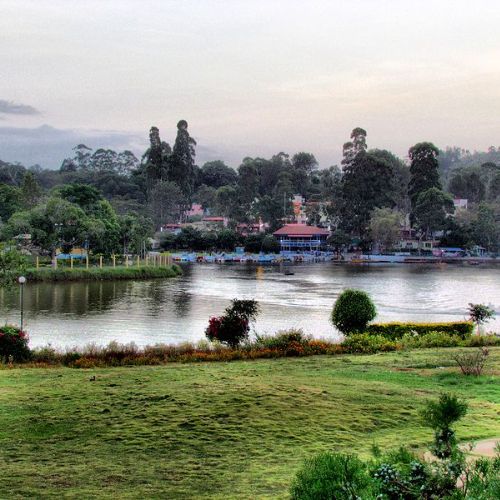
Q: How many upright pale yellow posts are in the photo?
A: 13